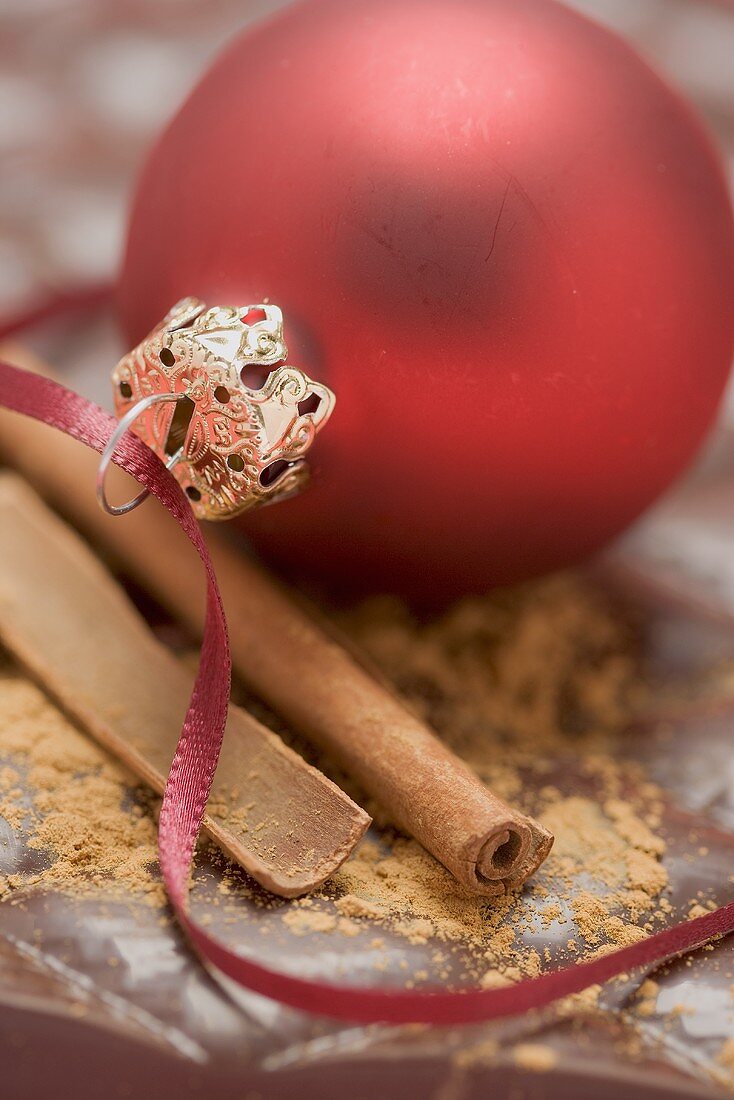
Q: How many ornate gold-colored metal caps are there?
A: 1